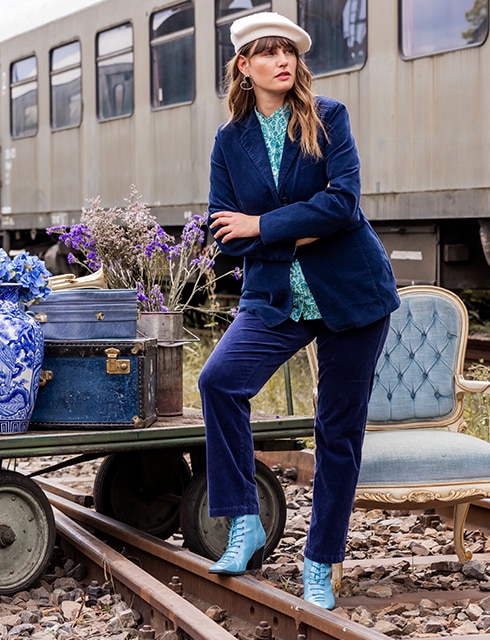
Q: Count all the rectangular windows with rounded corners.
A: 7